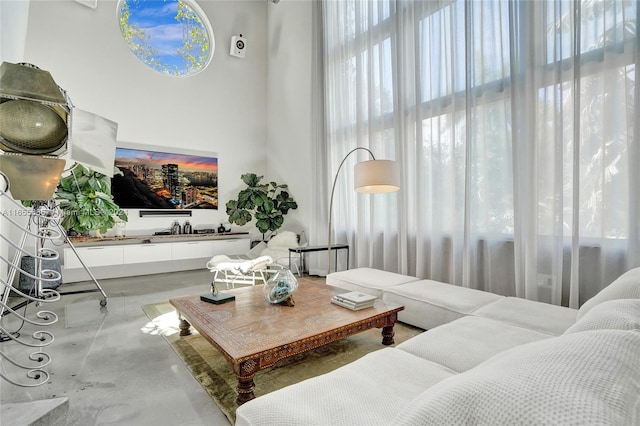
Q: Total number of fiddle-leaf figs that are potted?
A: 2